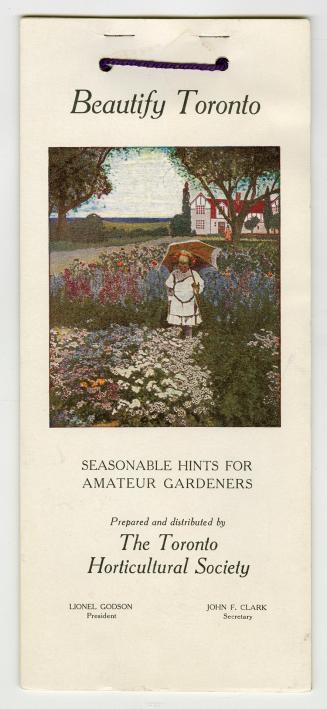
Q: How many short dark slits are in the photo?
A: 2